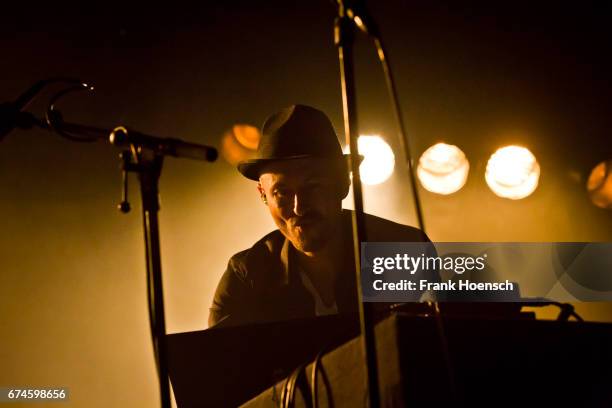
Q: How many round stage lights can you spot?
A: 5